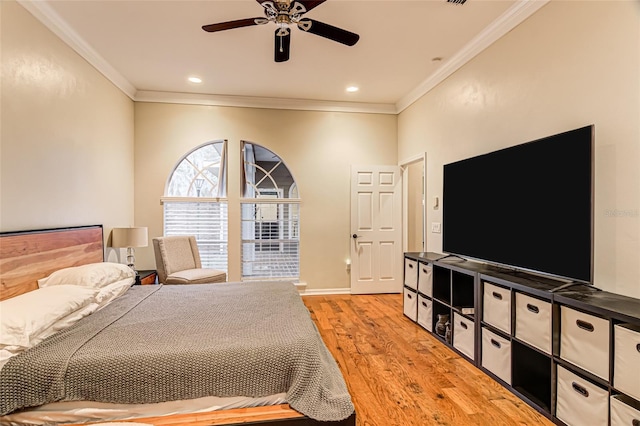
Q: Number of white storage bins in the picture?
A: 12